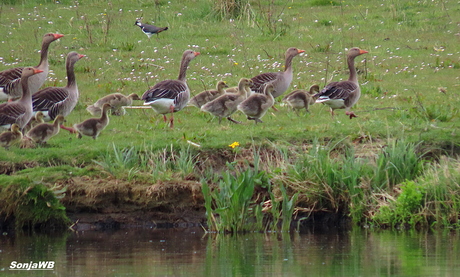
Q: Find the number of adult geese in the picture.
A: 6